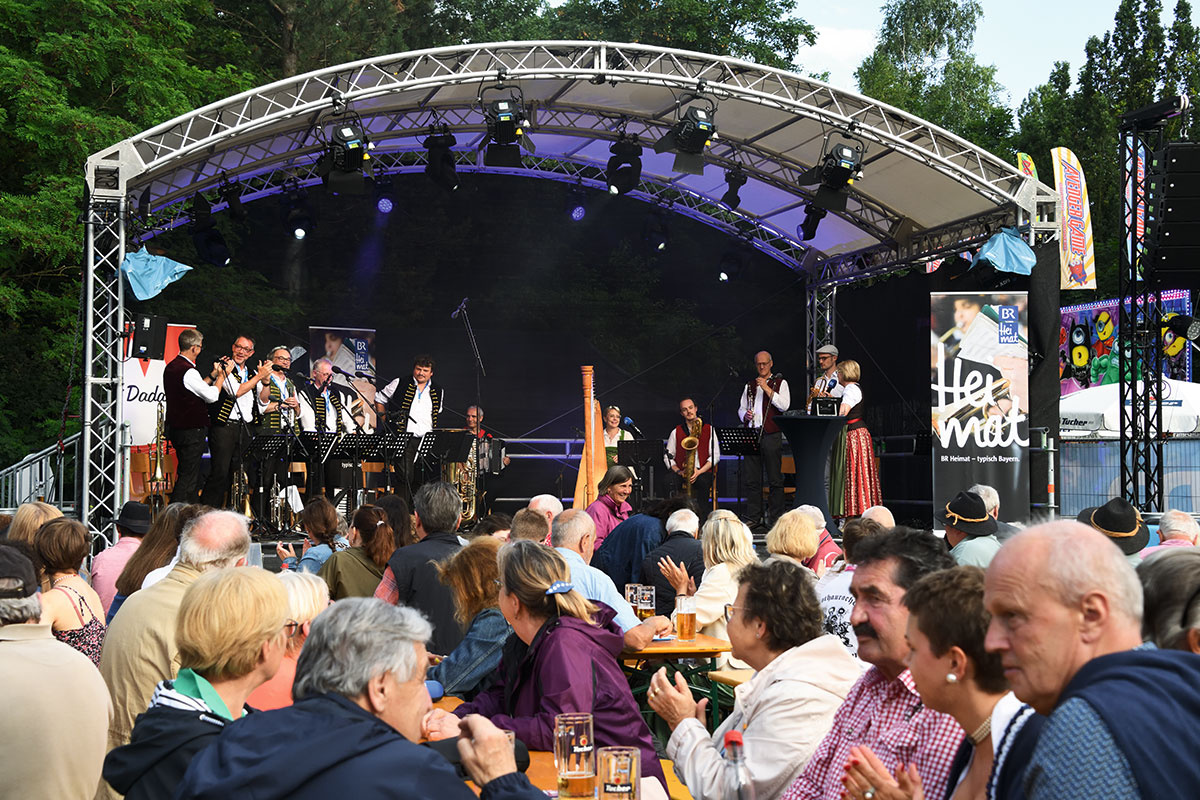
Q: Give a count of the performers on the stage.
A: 11